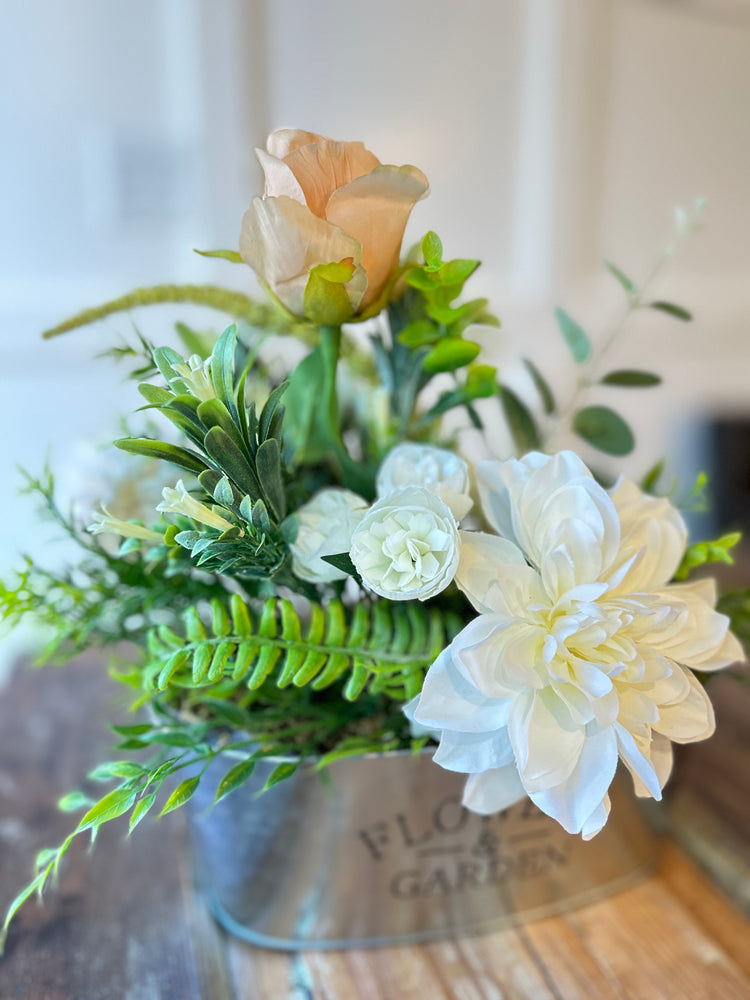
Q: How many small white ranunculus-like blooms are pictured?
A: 3